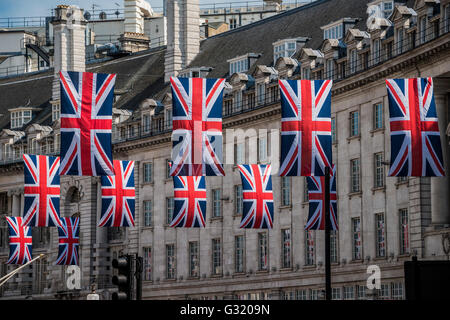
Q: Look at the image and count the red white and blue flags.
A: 11